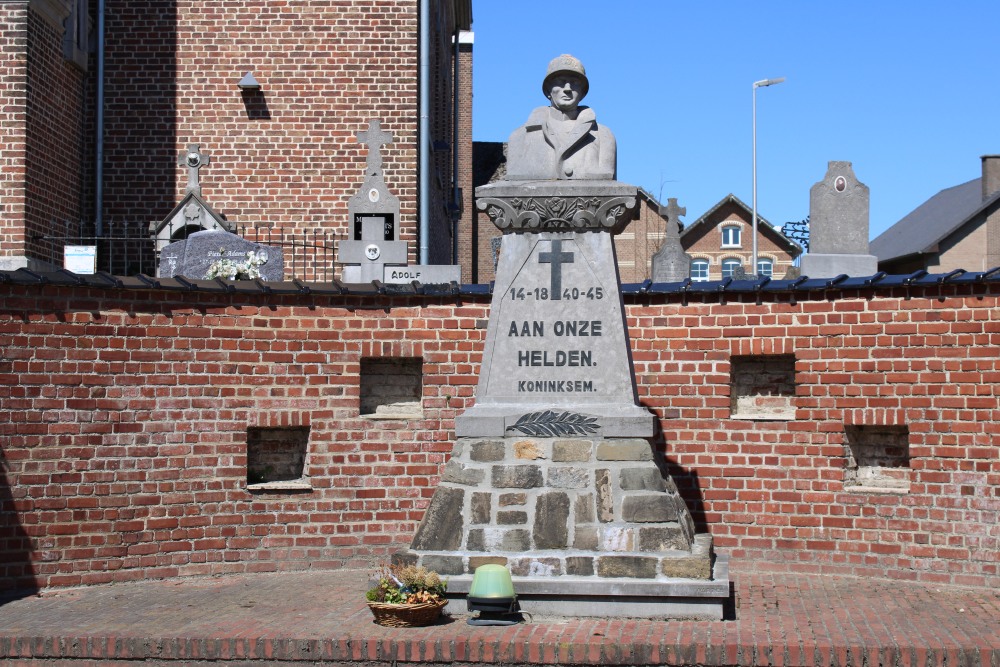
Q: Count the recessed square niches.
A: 4